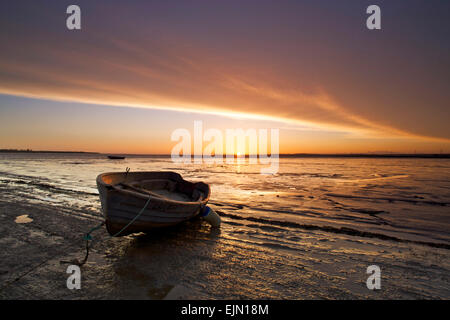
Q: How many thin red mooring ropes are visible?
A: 0